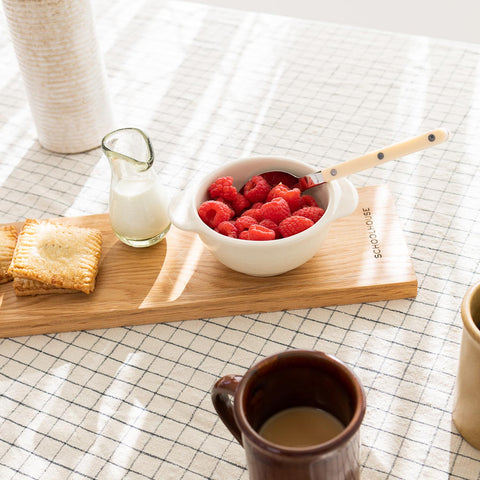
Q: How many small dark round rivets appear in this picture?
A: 3